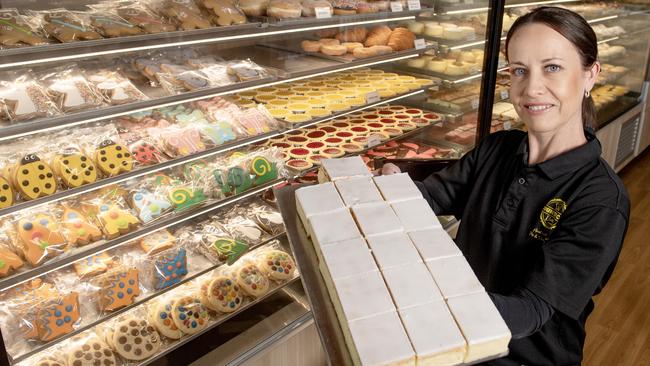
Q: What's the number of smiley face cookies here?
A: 0